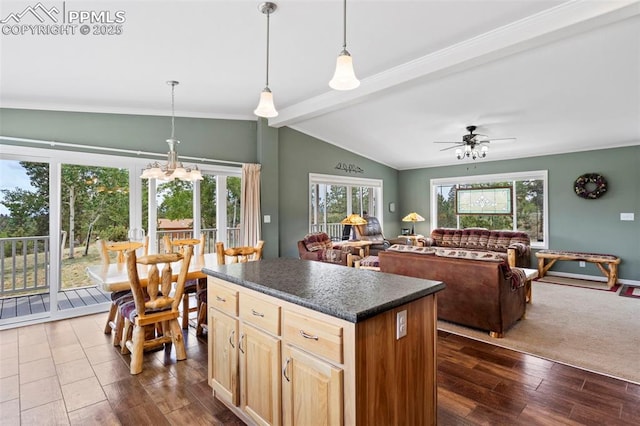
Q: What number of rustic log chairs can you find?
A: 4